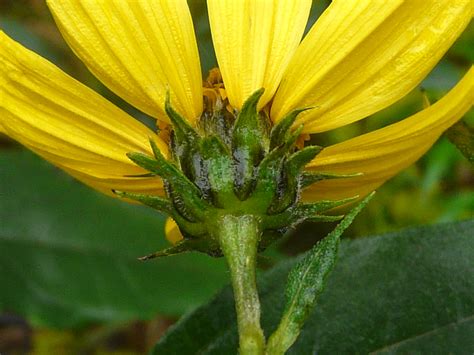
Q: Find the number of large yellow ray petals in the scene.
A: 5